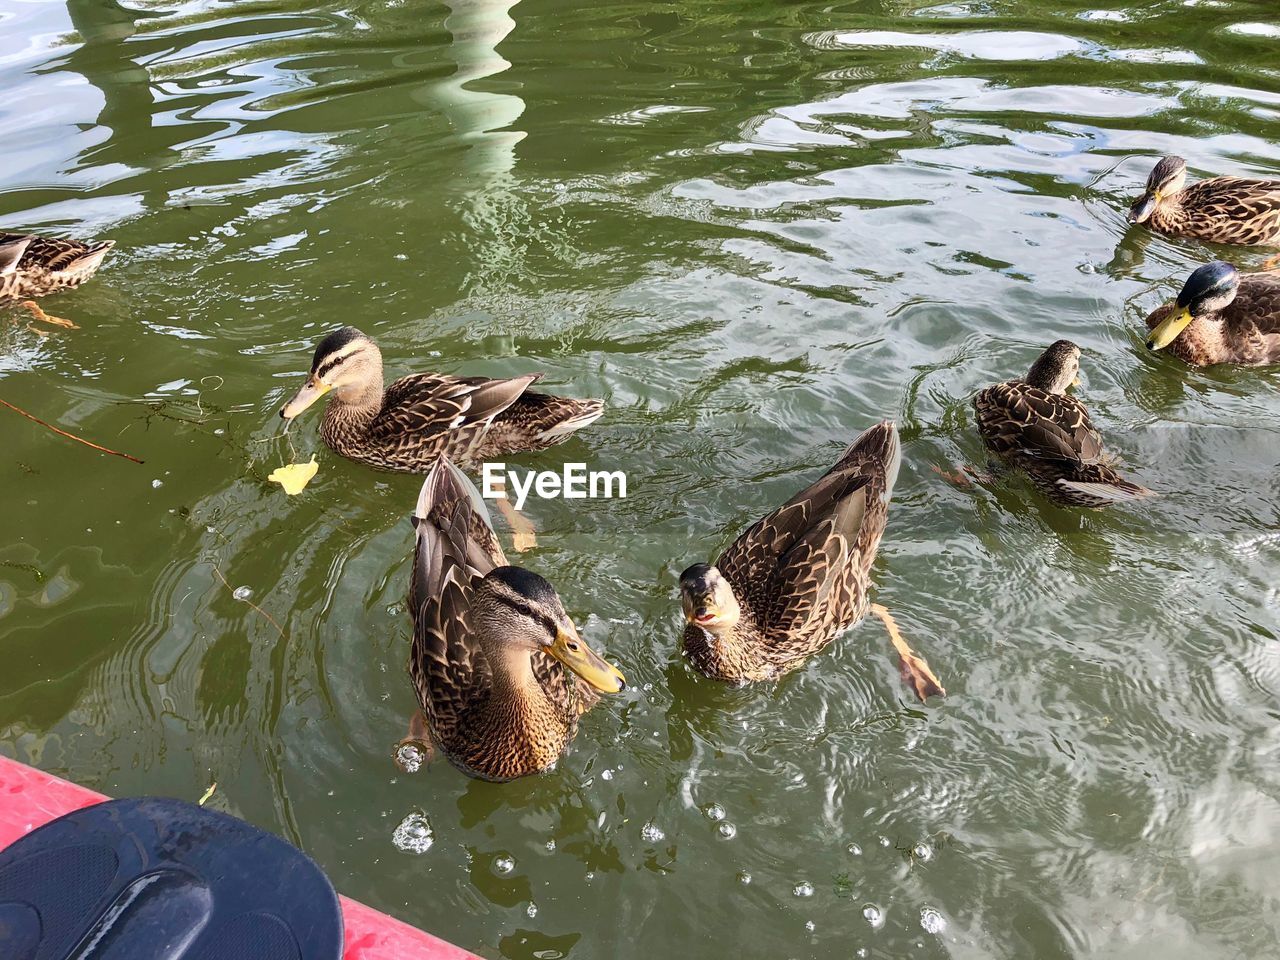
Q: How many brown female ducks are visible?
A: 6